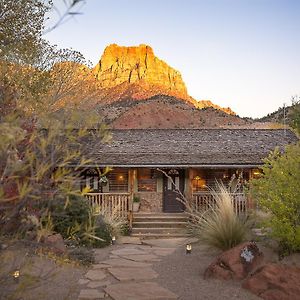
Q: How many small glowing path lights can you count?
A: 3